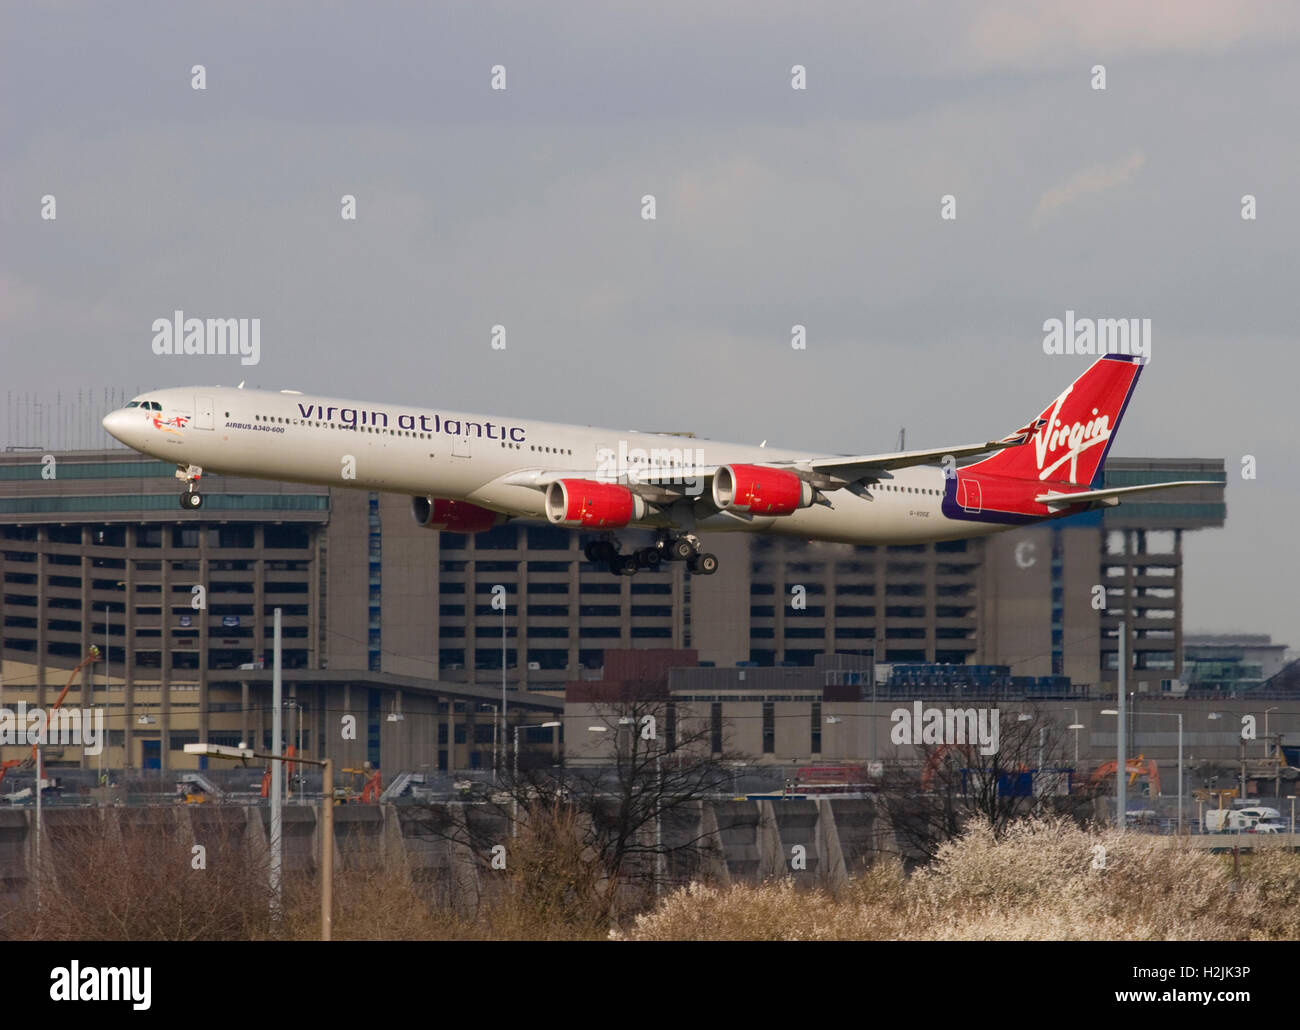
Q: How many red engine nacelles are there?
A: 3